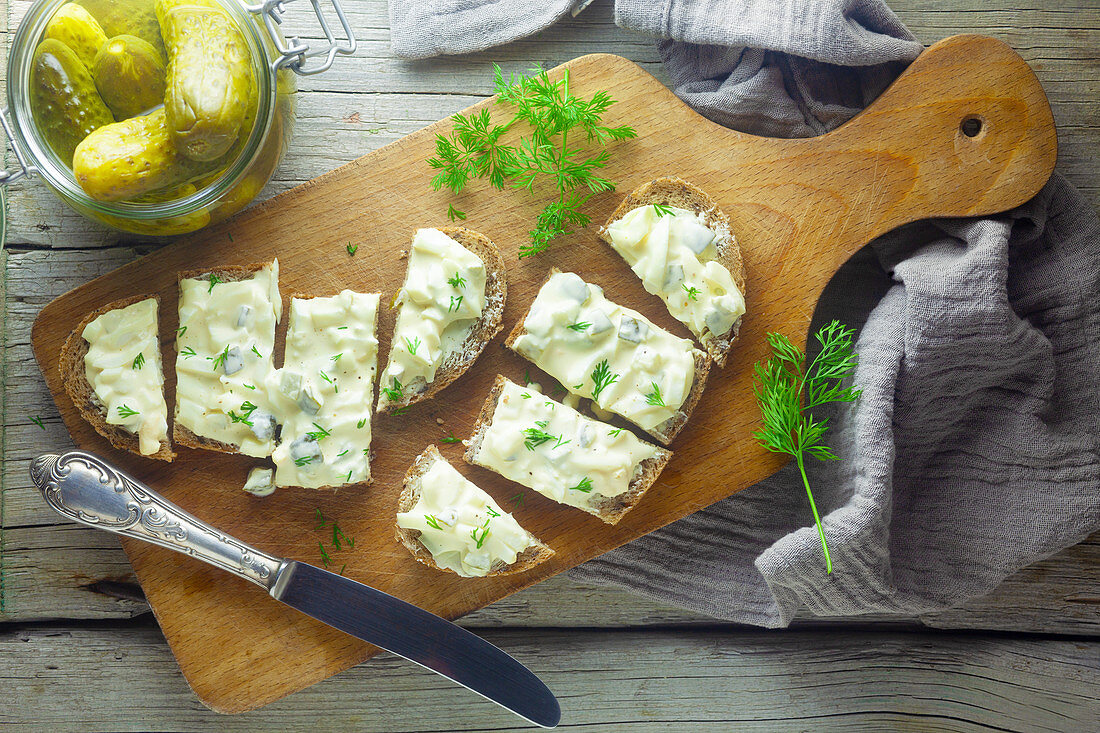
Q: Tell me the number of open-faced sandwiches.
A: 8